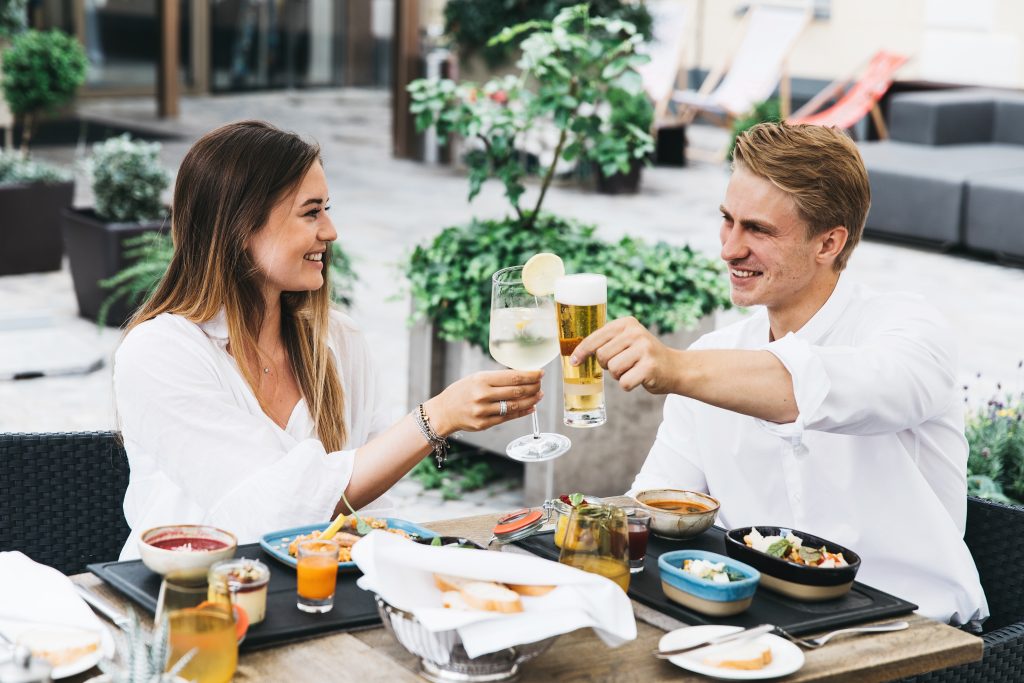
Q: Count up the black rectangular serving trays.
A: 2